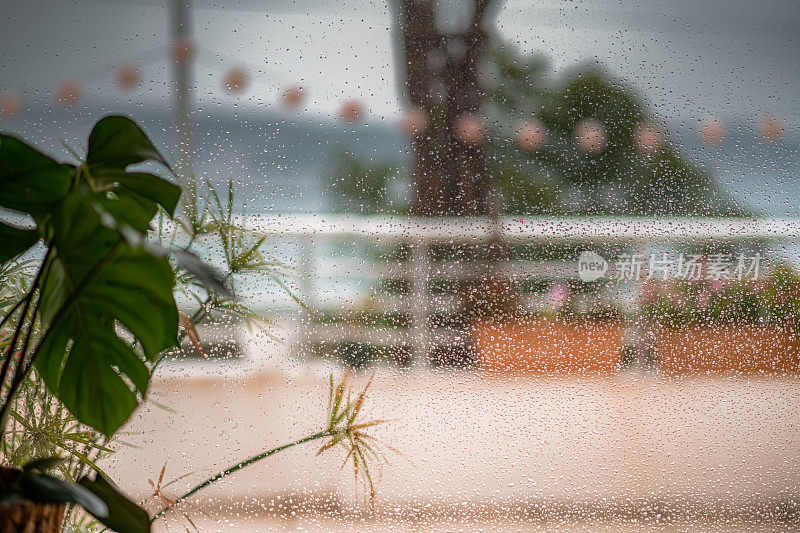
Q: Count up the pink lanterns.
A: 14